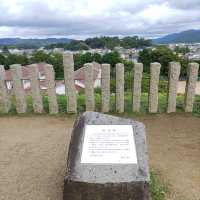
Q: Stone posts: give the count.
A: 12